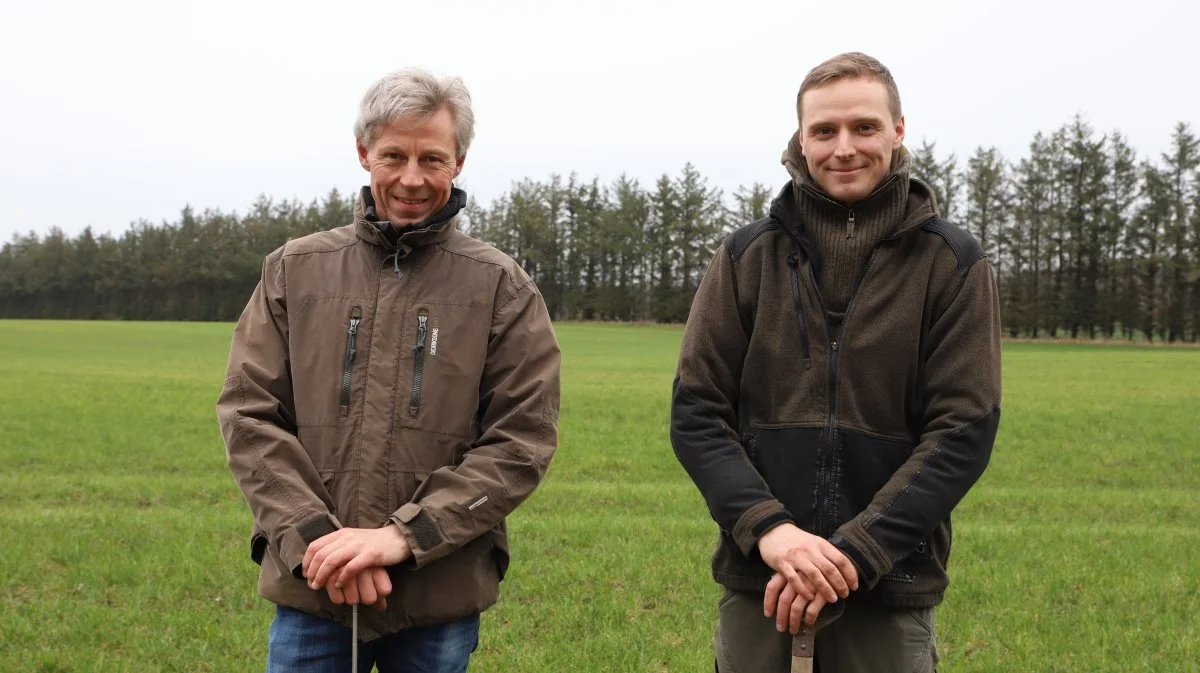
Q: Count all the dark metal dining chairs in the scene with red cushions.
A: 0